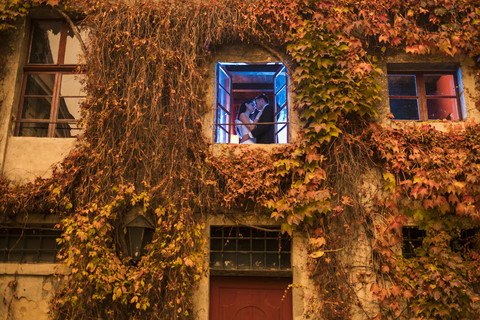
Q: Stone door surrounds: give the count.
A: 1